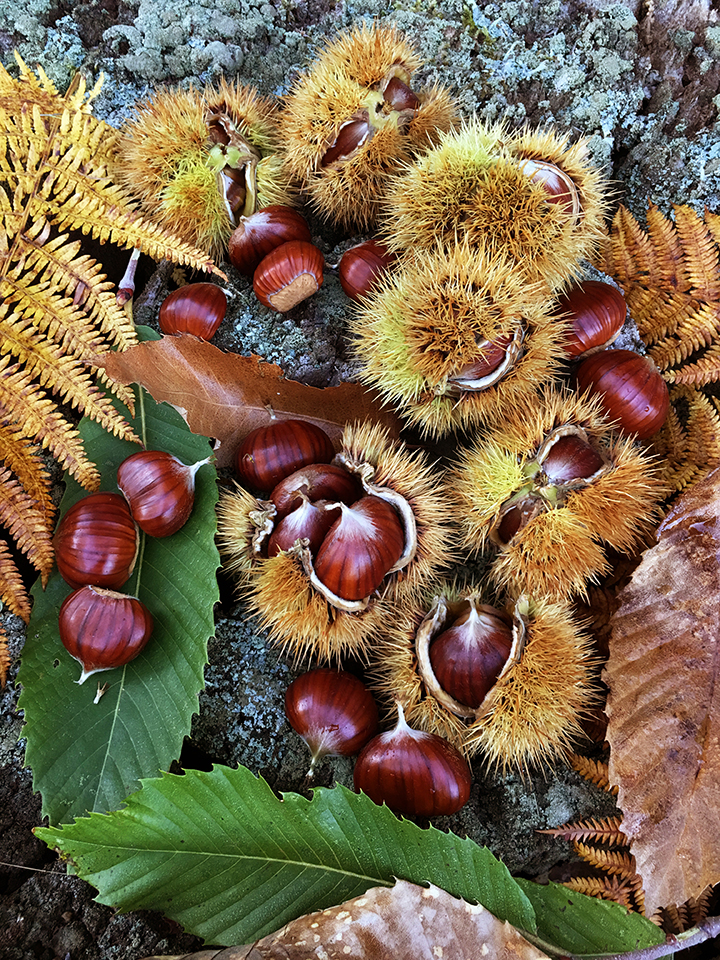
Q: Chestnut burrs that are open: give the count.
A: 7